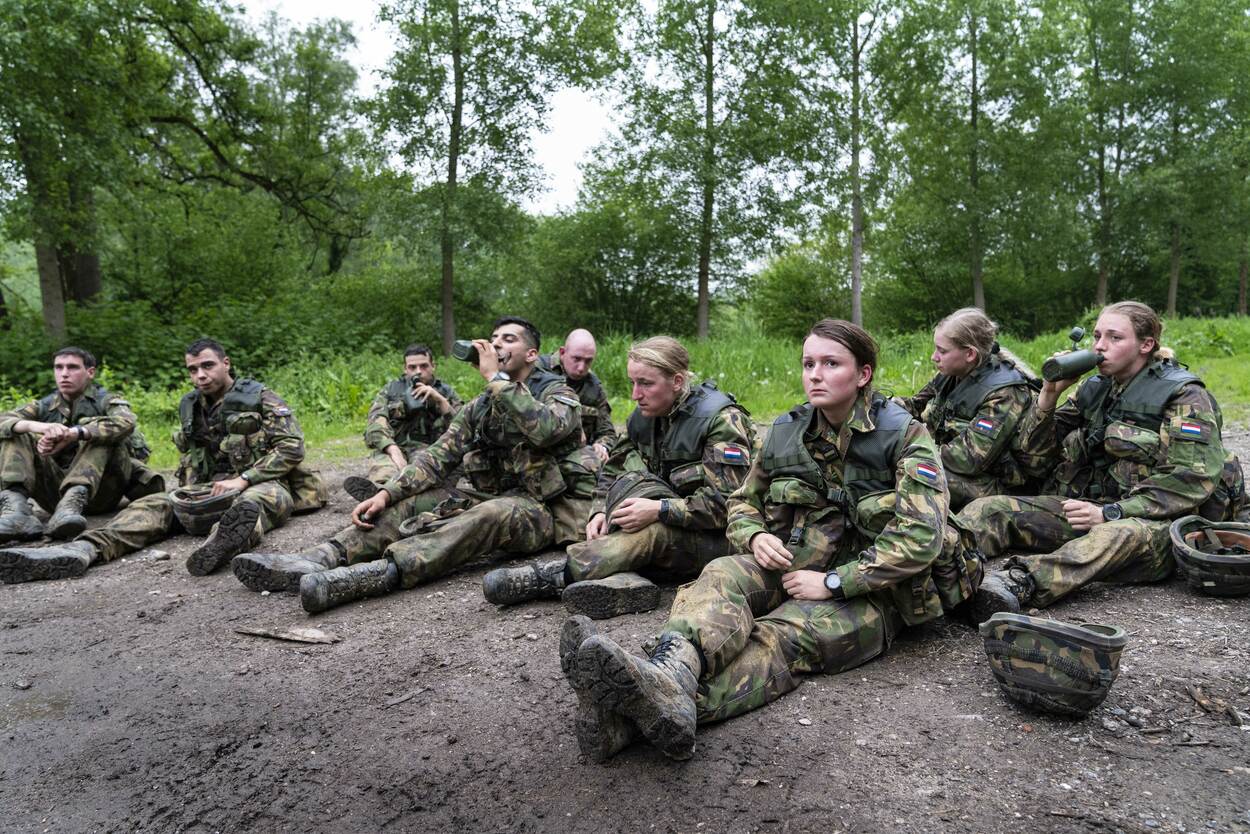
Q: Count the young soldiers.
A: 9